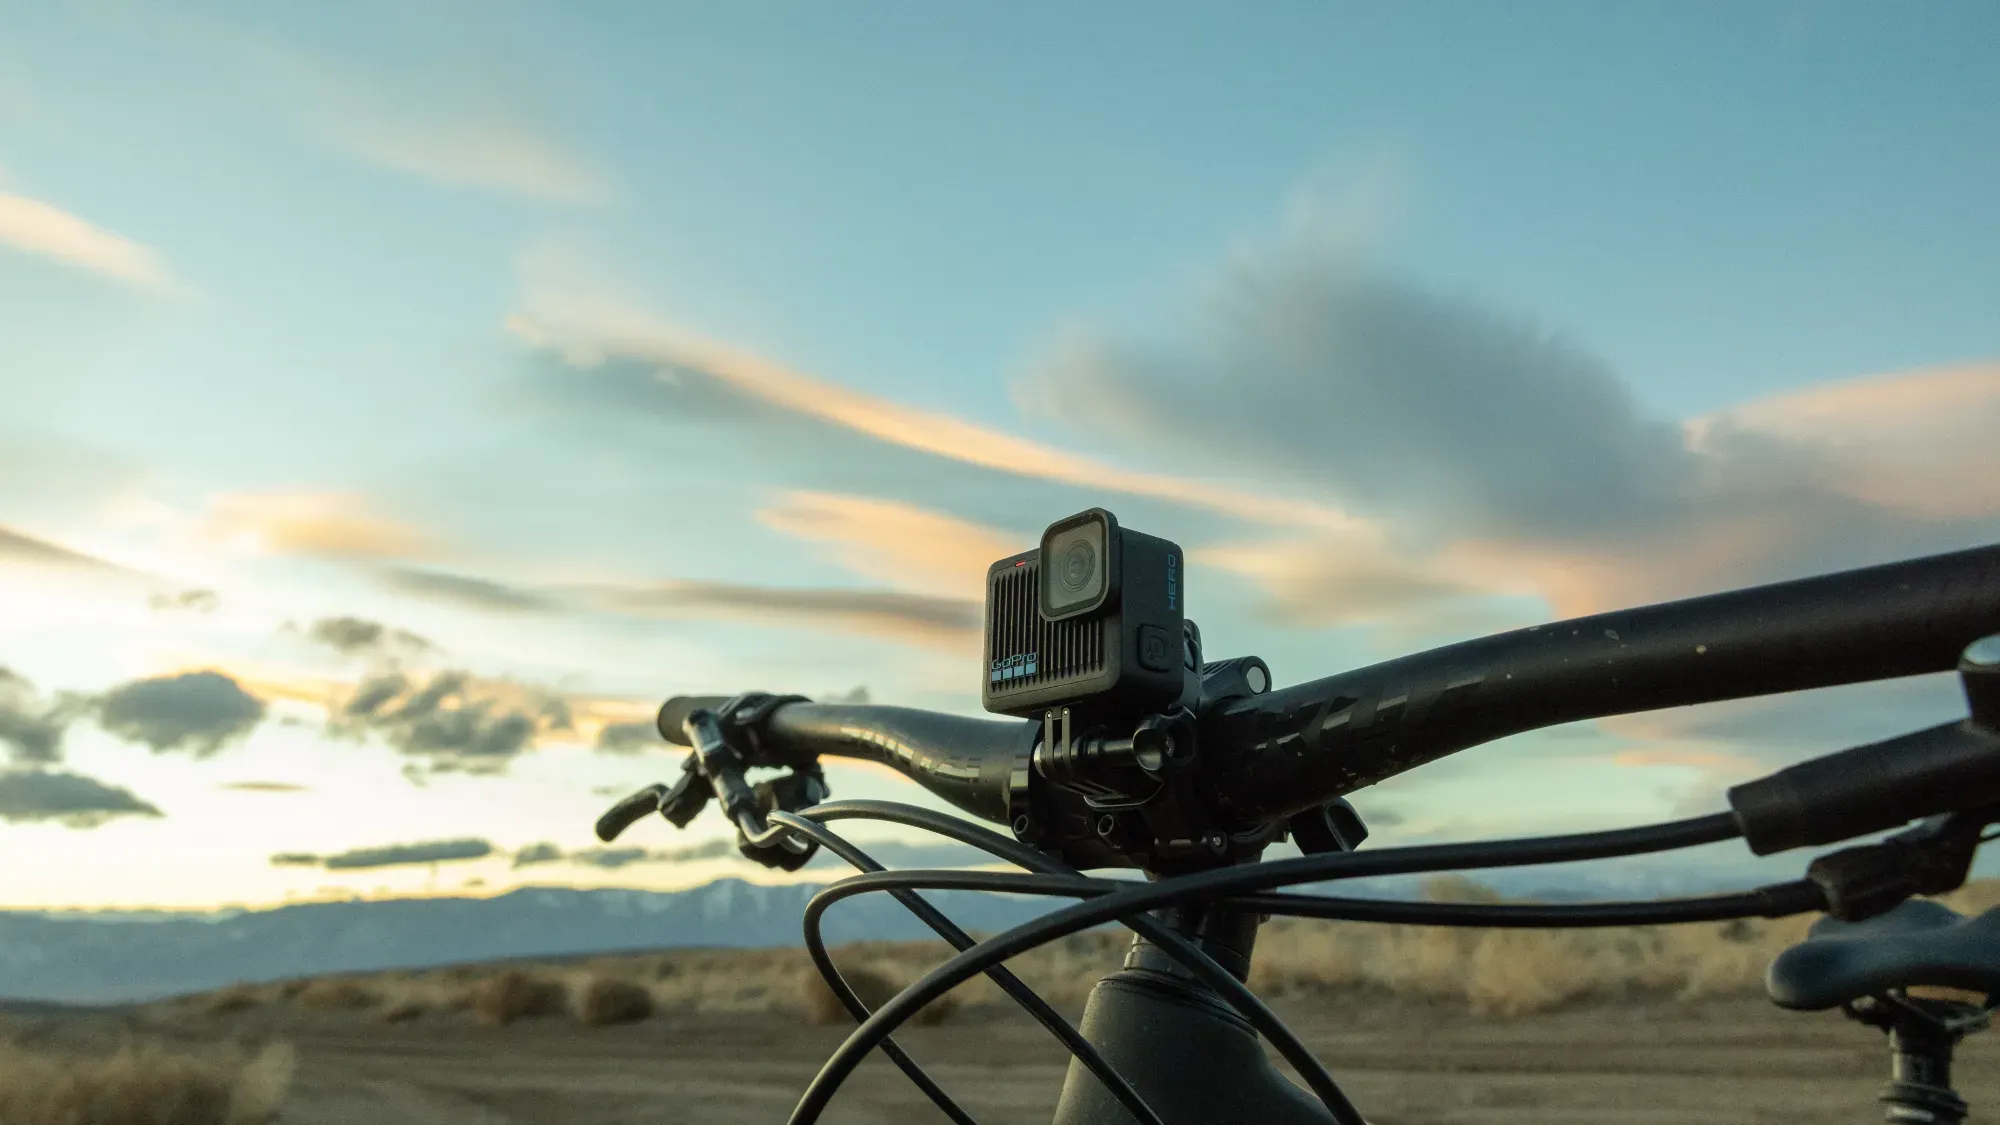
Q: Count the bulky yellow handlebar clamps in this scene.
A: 0